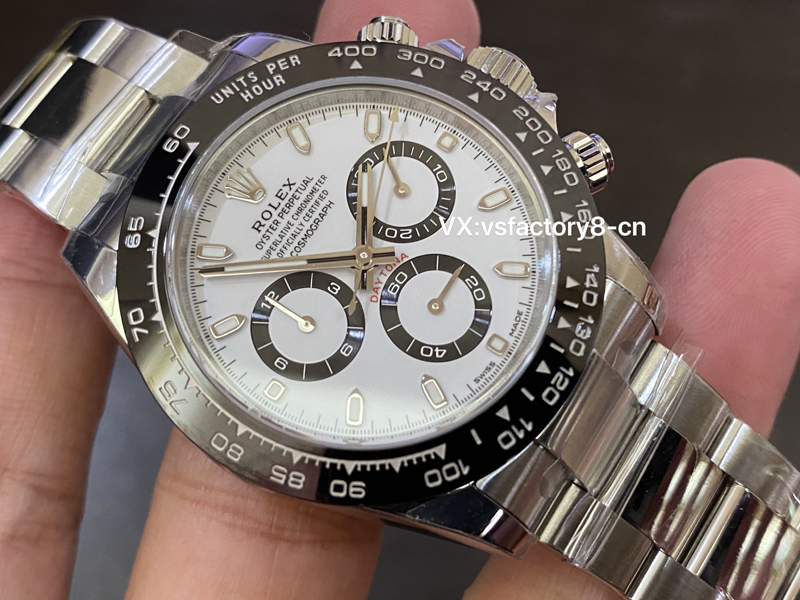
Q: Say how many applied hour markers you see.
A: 11